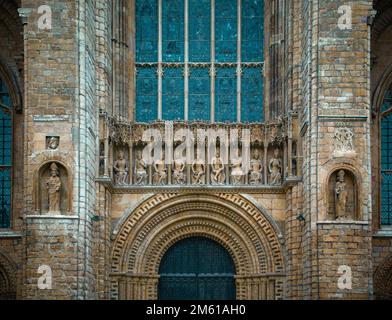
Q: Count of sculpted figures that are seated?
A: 9